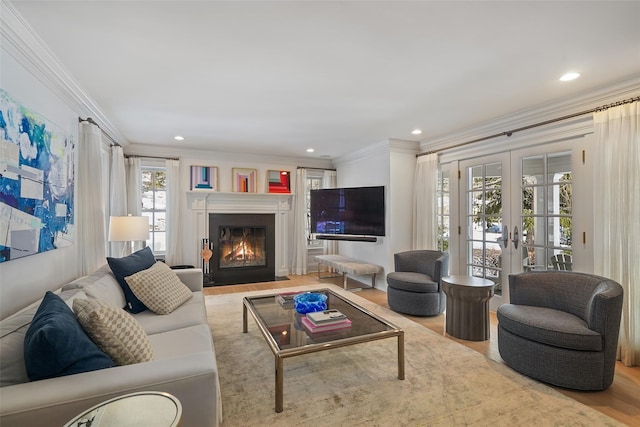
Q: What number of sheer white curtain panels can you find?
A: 8